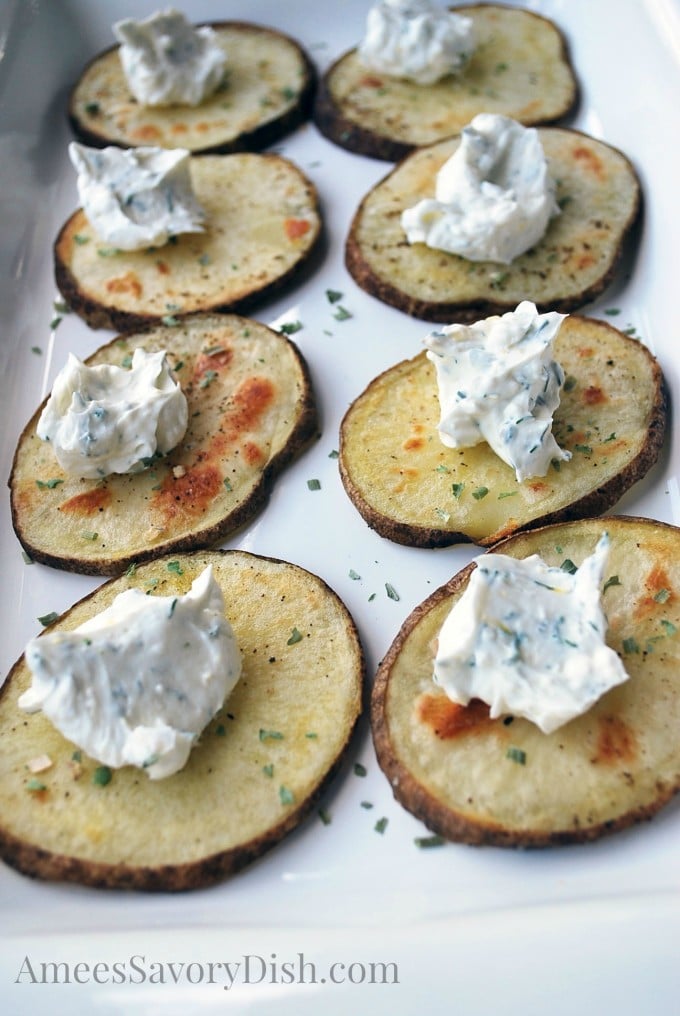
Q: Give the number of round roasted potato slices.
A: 8